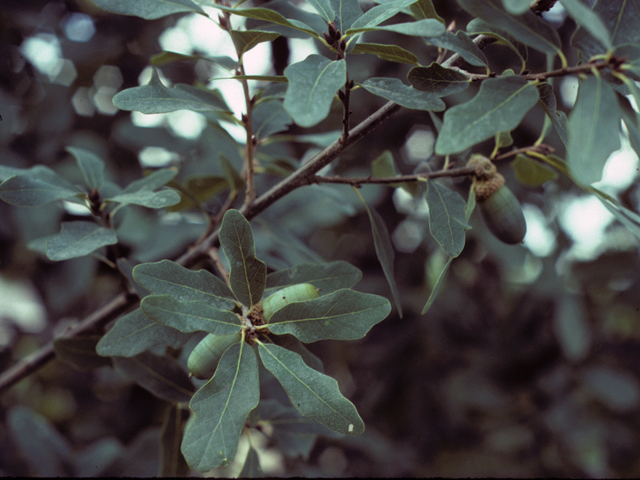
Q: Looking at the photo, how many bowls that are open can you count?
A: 0